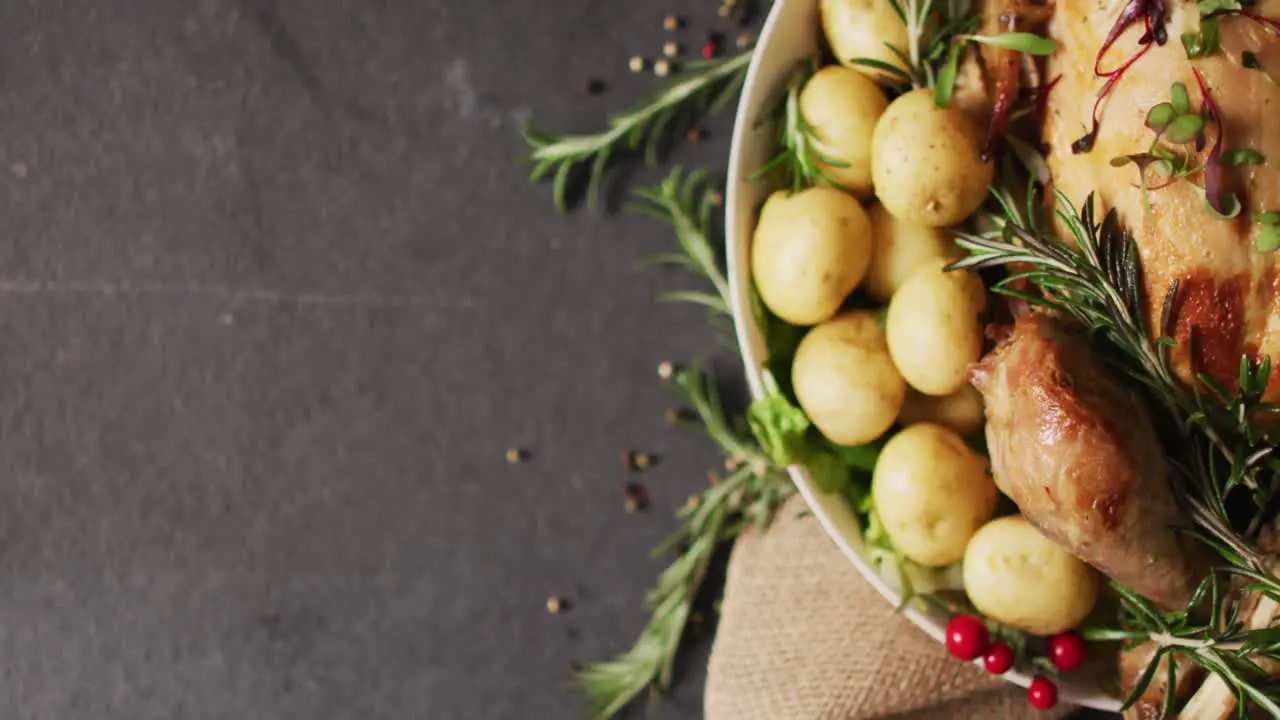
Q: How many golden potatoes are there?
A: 10